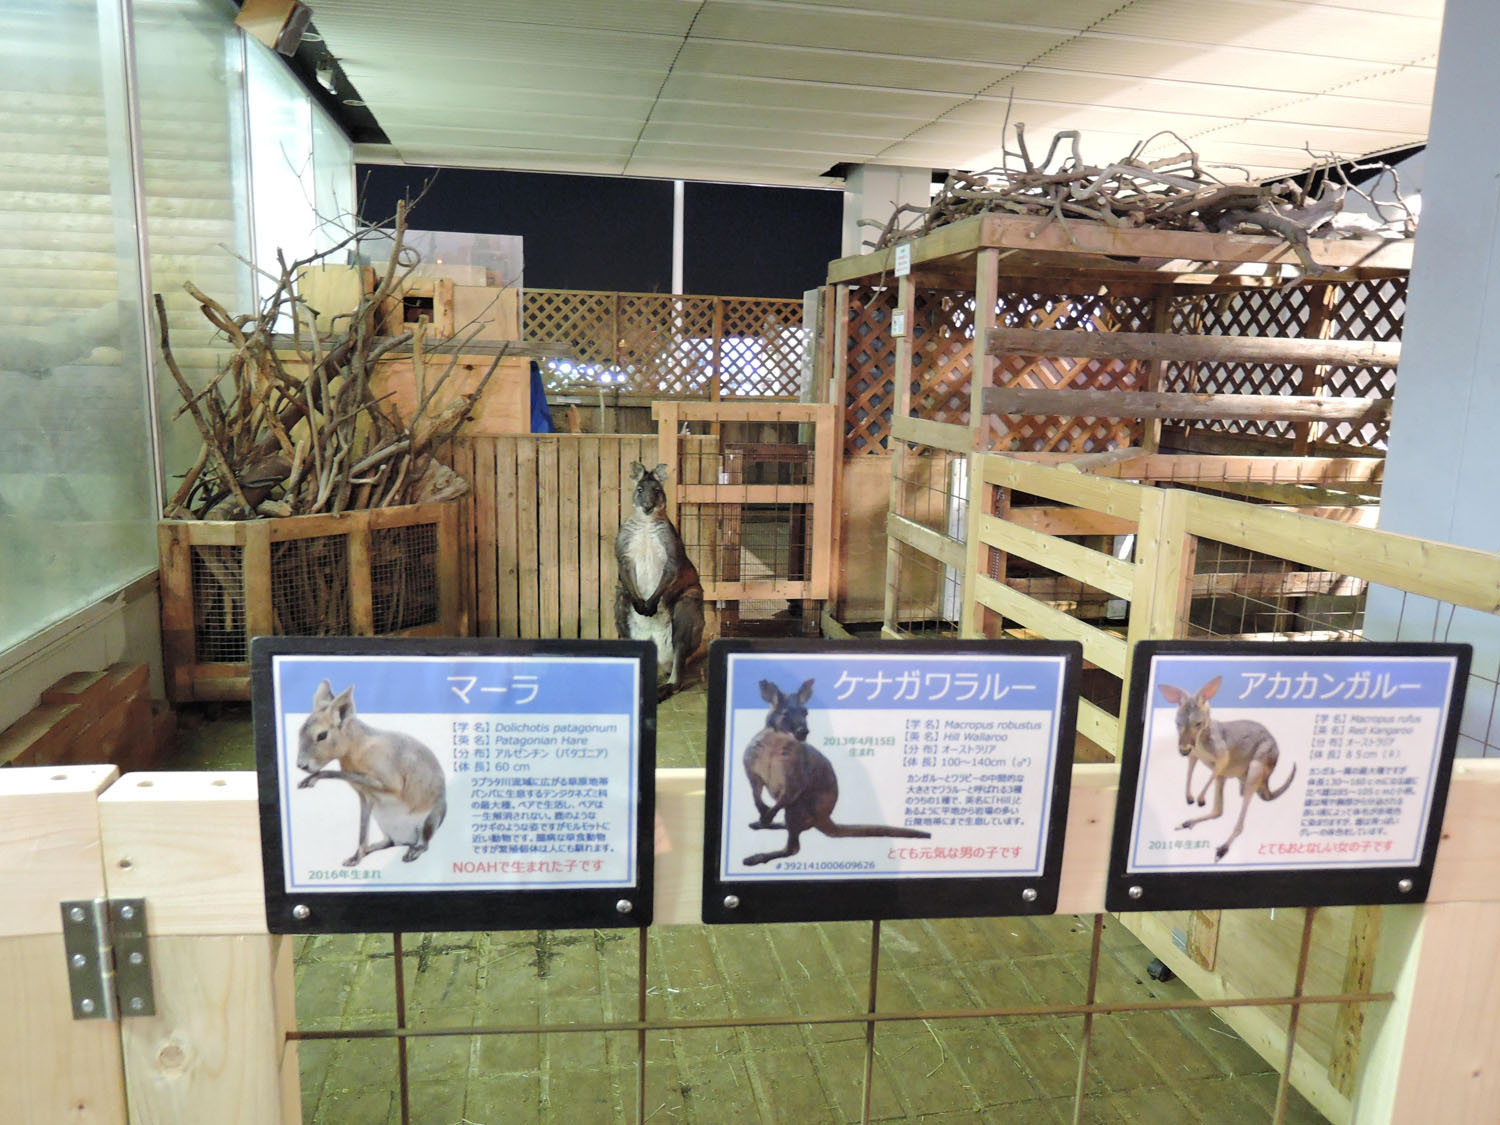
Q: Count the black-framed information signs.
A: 3